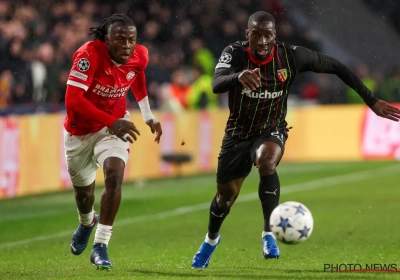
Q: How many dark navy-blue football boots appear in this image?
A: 2